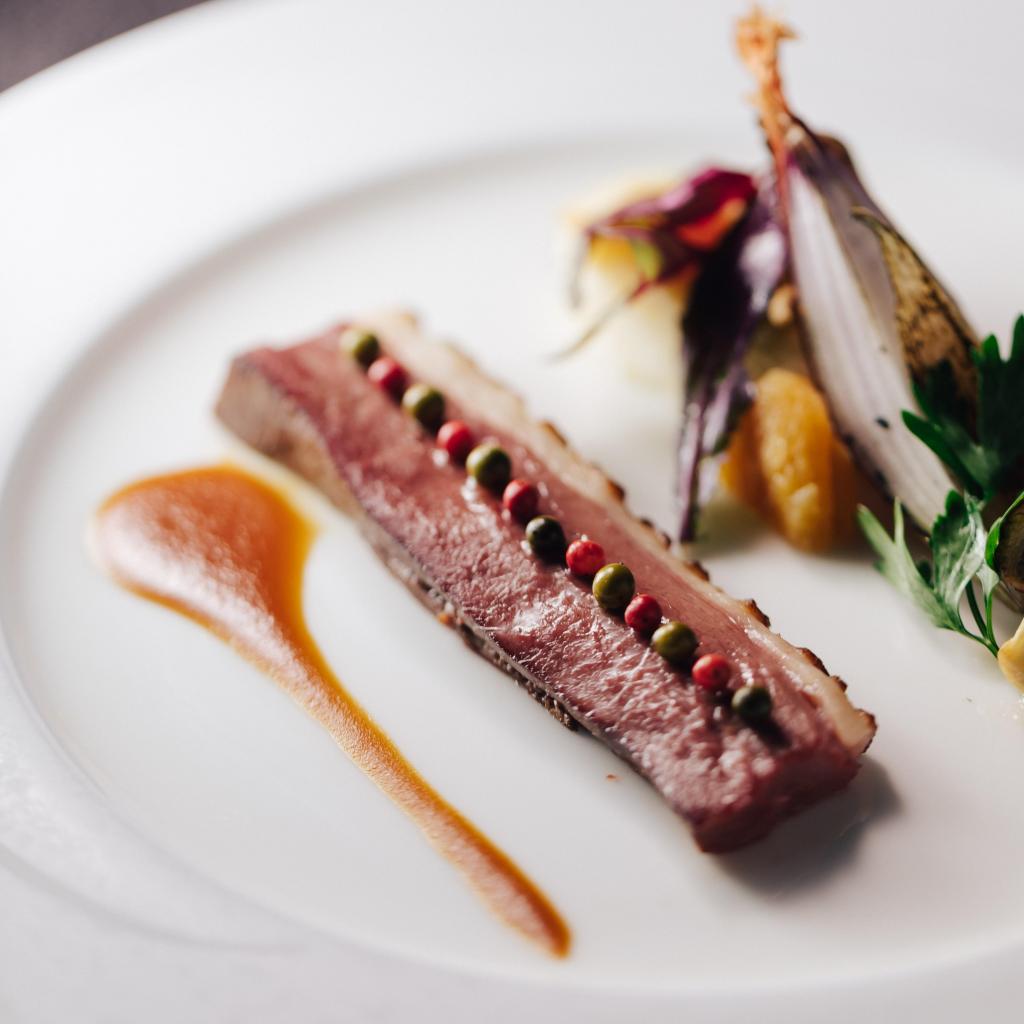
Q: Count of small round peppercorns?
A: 13